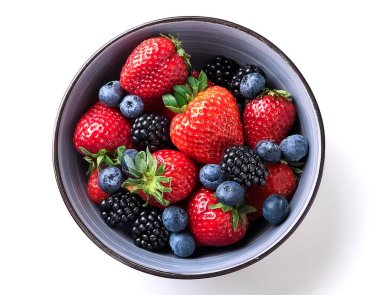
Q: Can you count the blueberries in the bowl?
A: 12